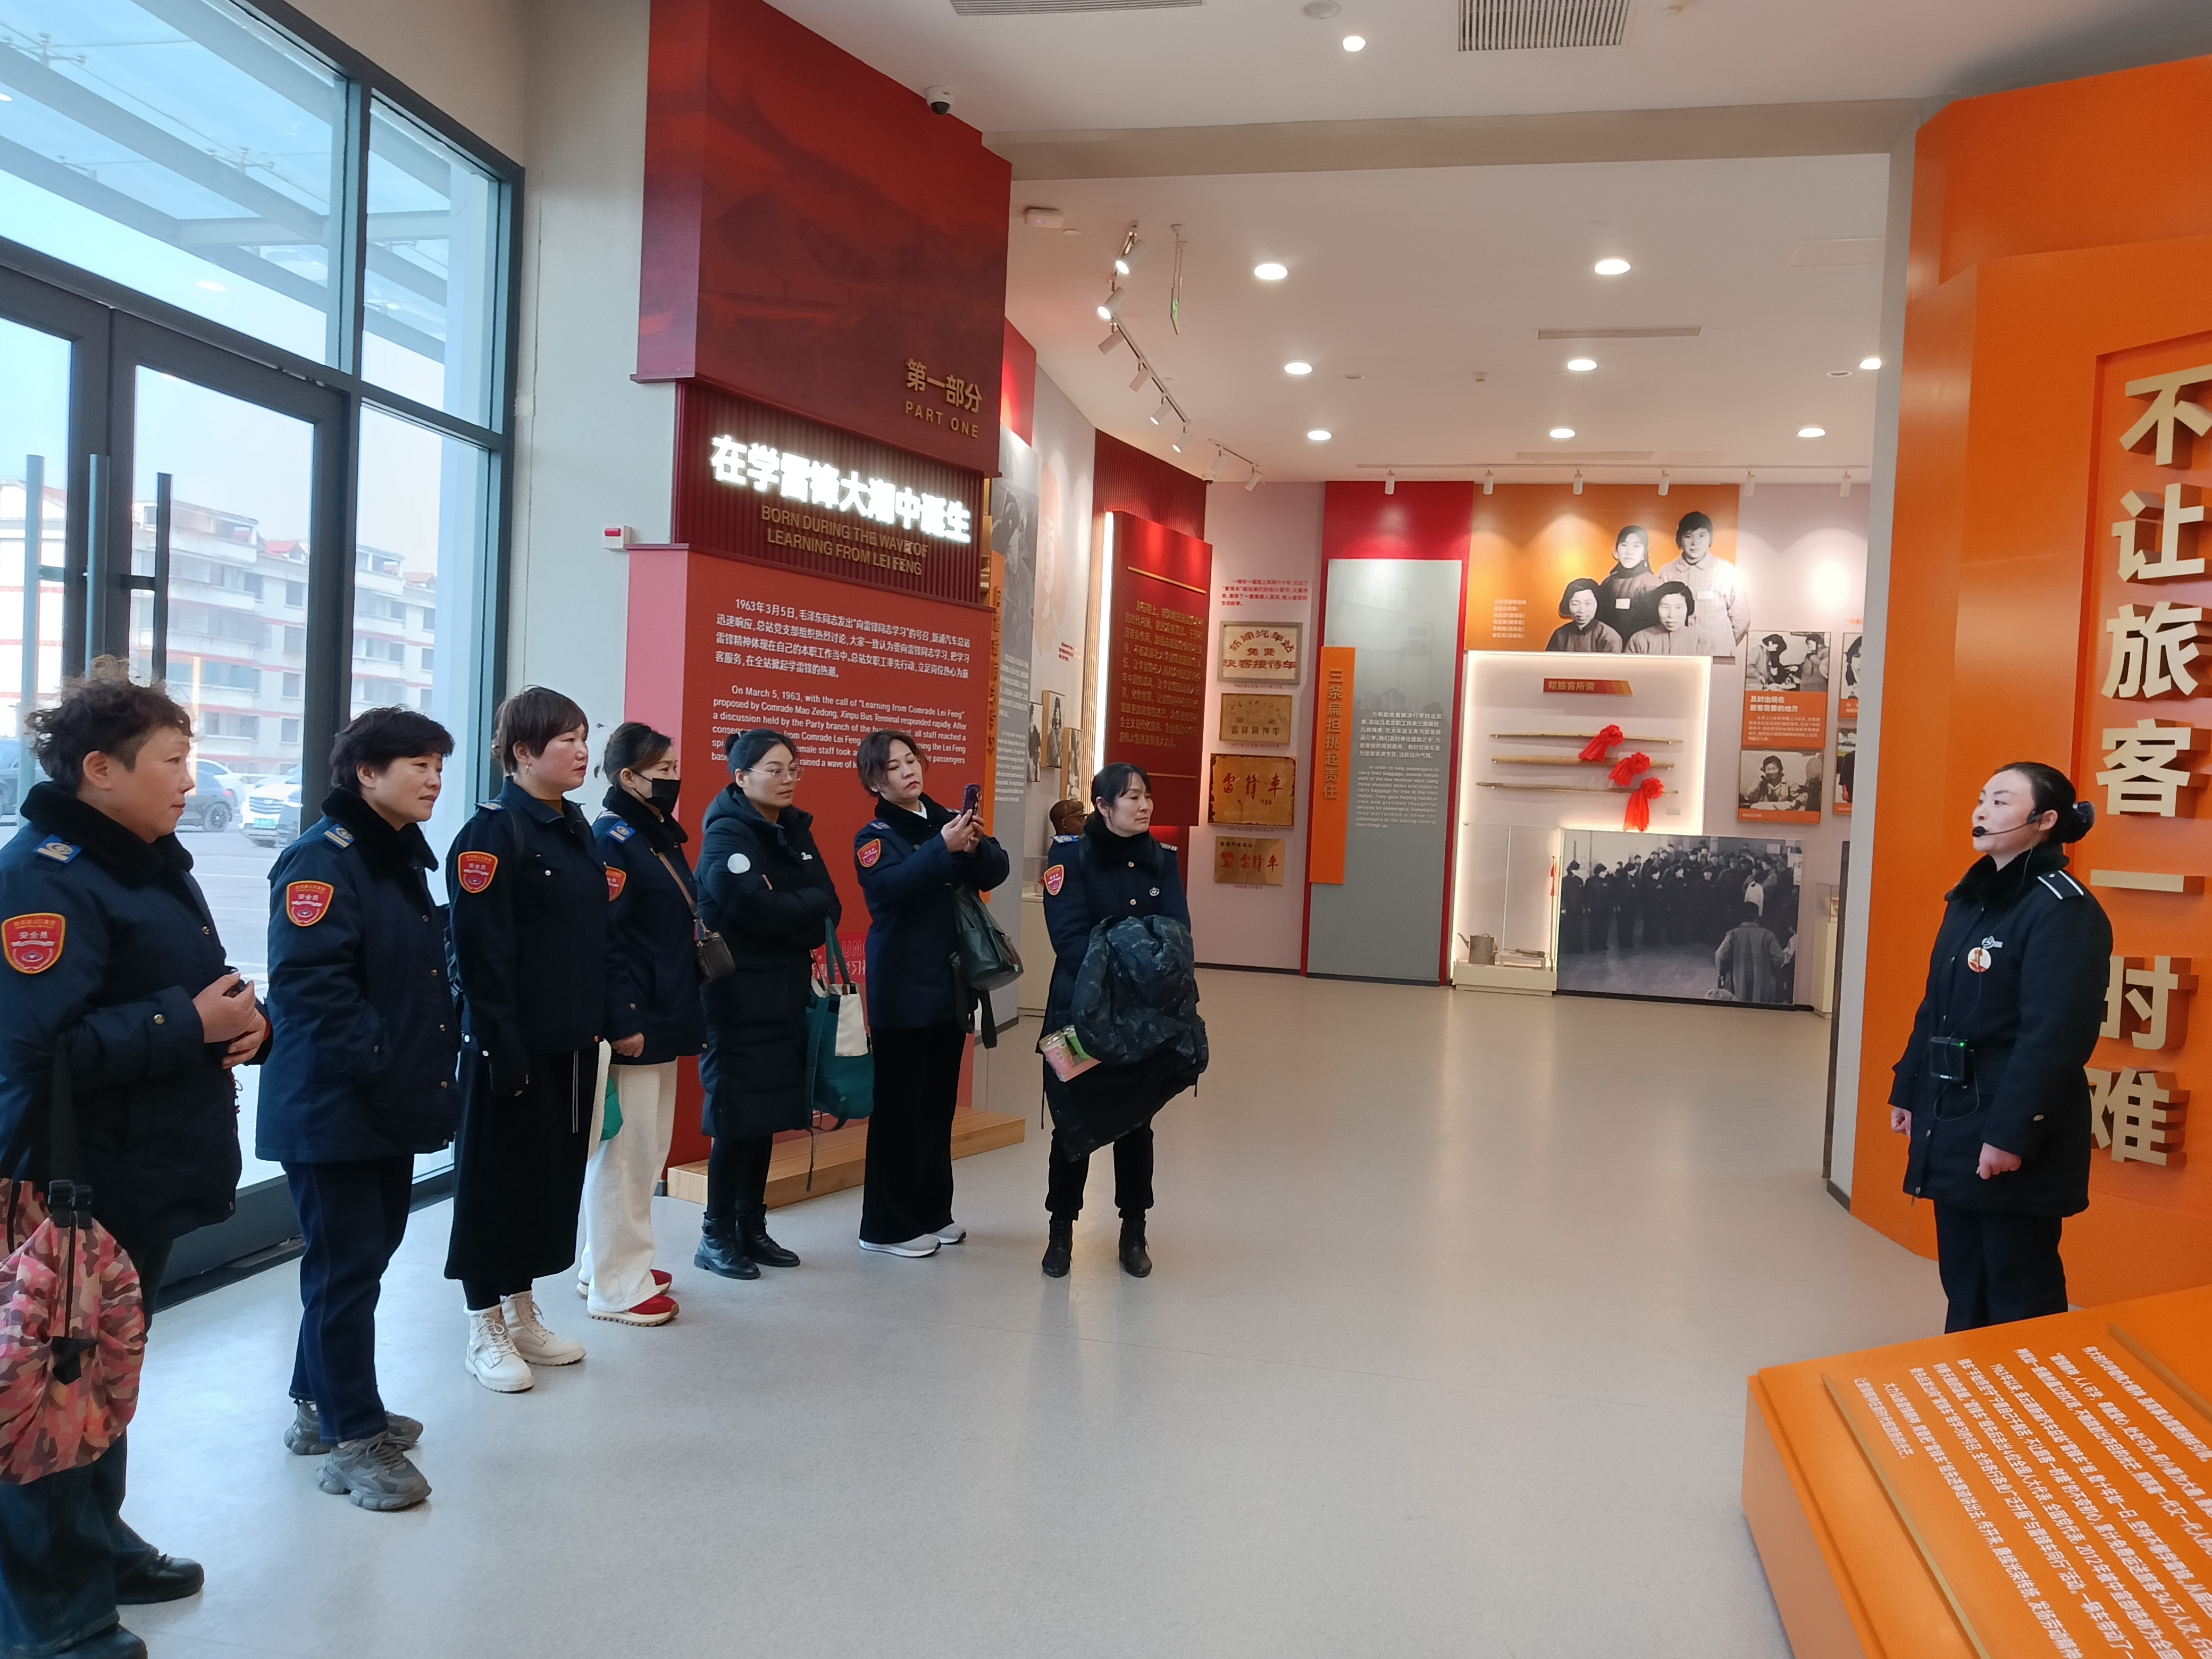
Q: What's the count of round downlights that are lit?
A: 9